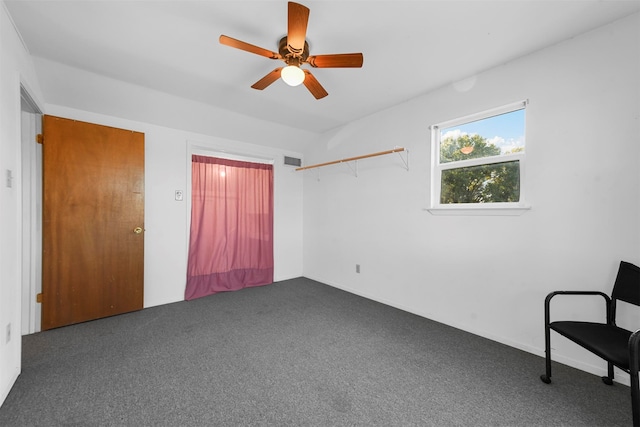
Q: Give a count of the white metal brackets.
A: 3